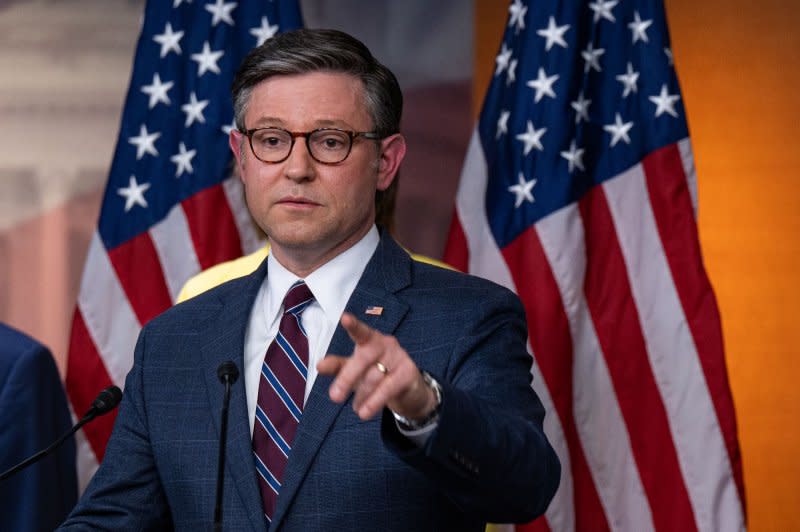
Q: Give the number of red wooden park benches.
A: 0